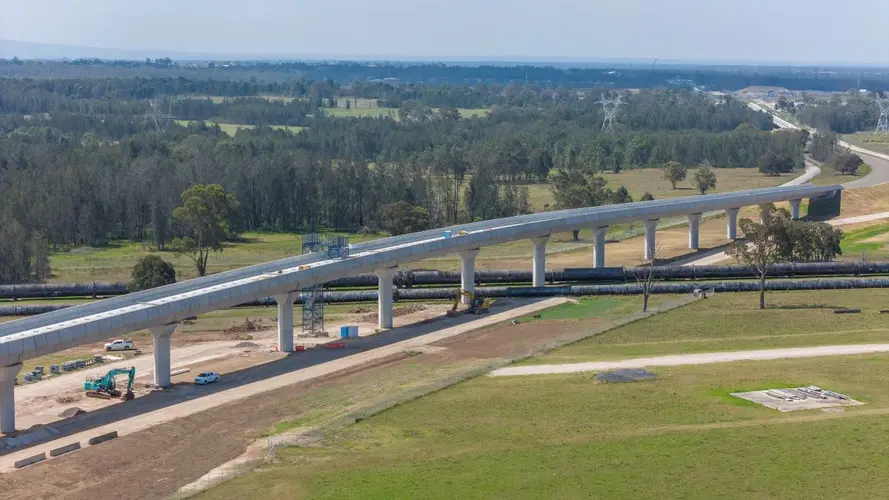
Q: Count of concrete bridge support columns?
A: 11